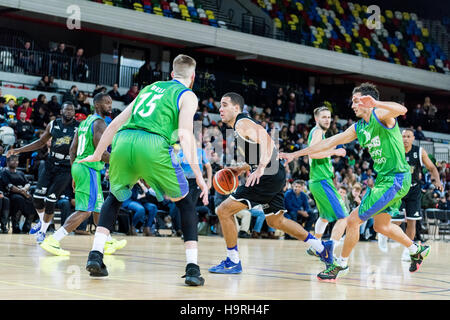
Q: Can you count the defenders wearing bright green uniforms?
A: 4